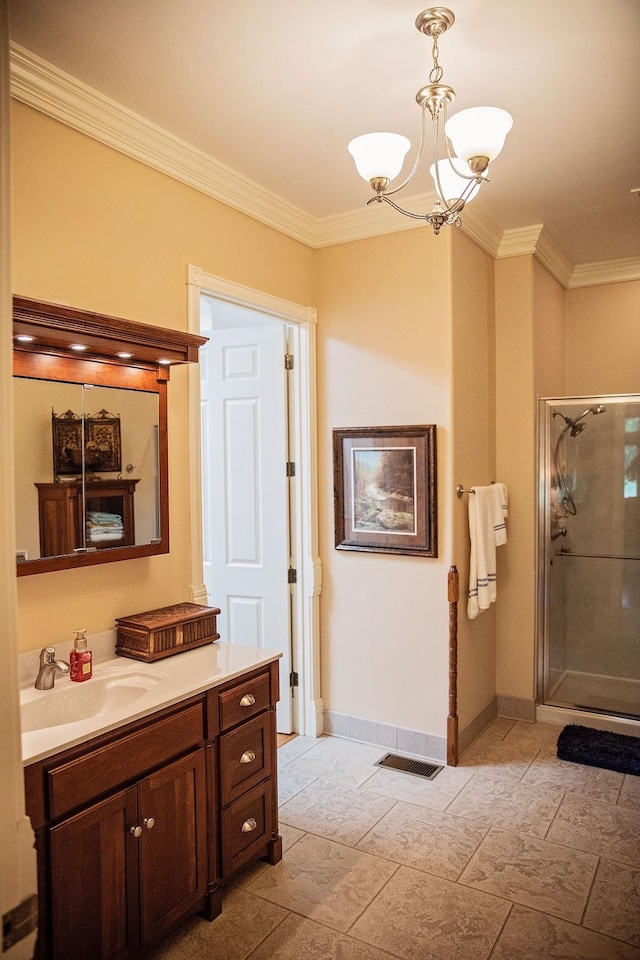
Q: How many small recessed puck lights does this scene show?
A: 4